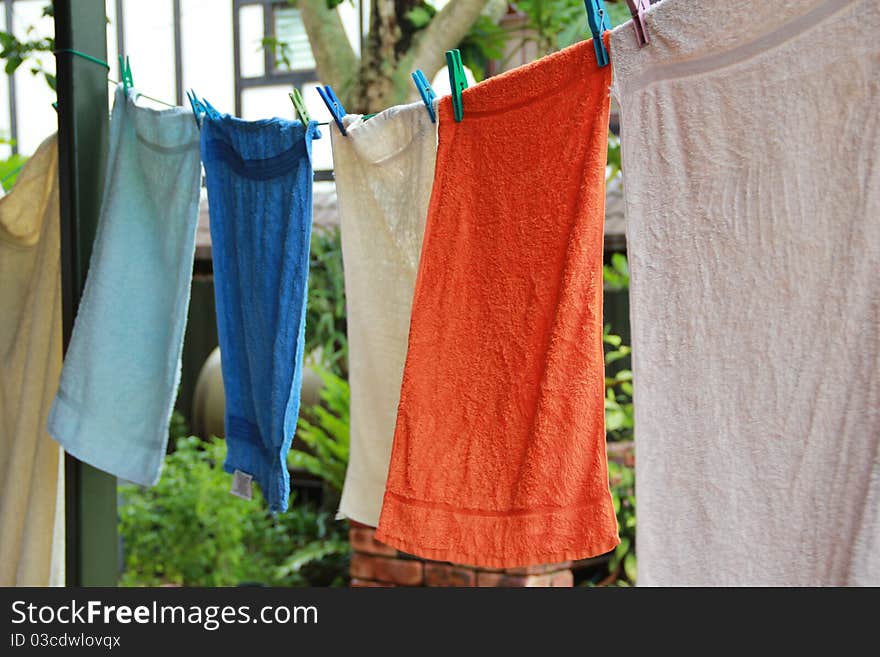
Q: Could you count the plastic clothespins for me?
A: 9